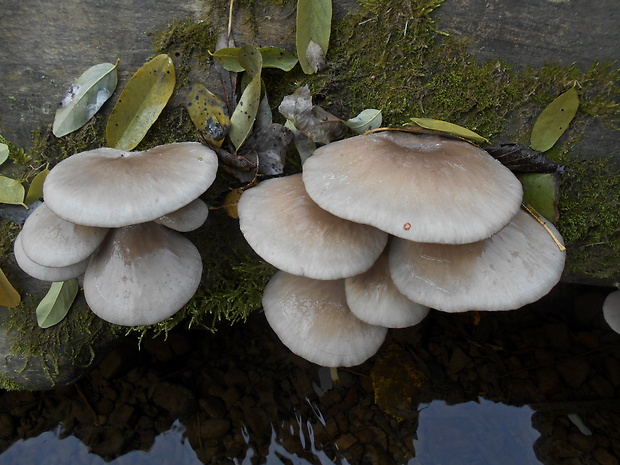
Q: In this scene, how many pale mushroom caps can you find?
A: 11